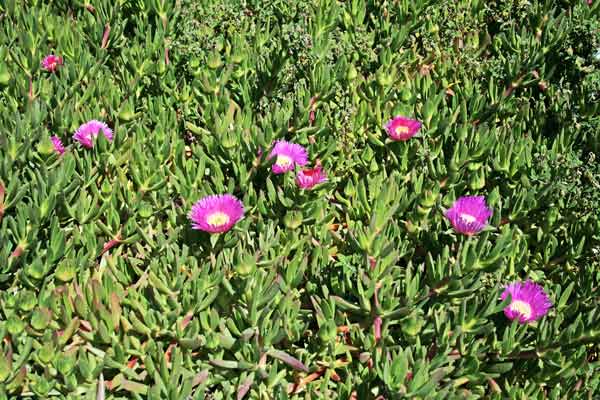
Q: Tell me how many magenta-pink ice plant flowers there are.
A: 9